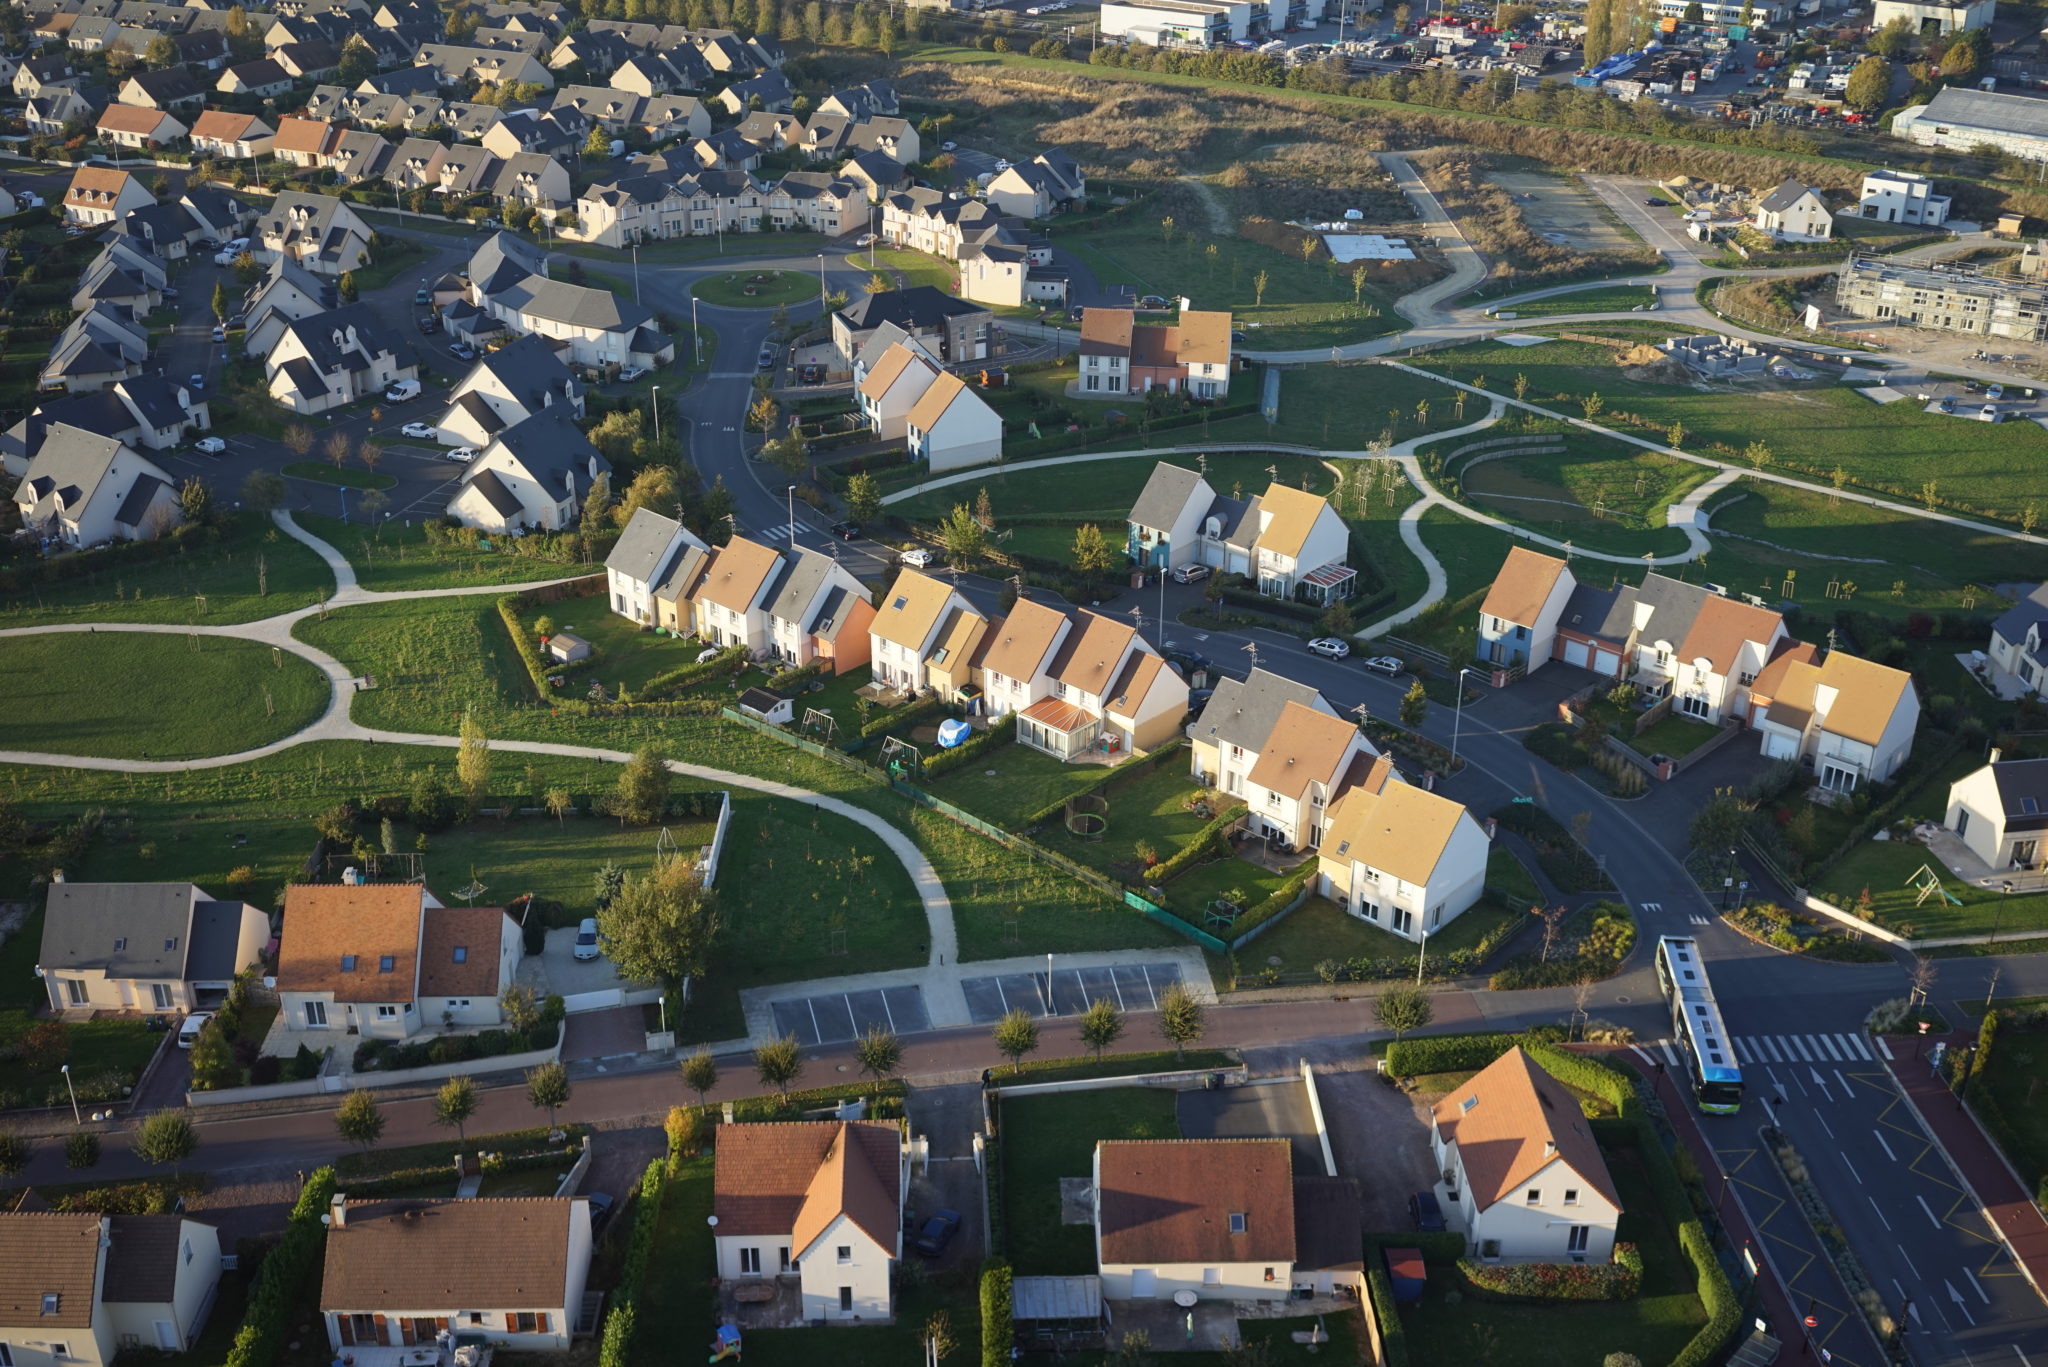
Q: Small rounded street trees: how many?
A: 13